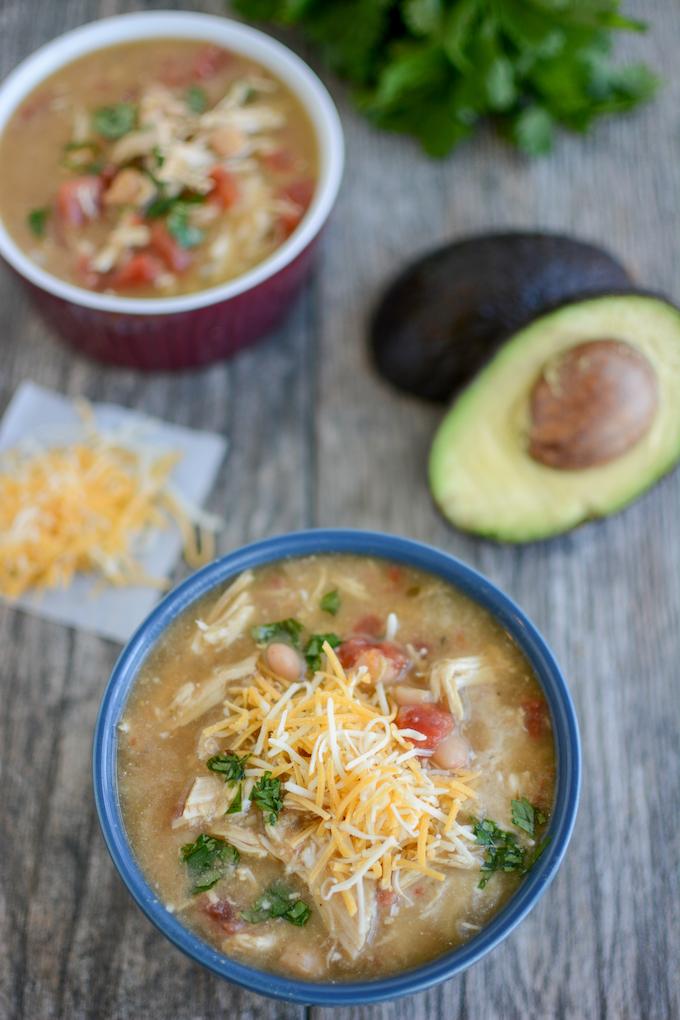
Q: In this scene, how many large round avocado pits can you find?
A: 1